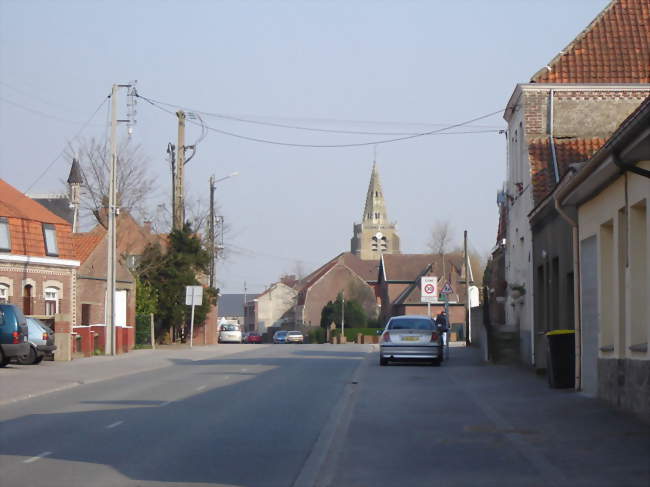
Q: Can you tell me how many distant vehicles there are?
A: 4